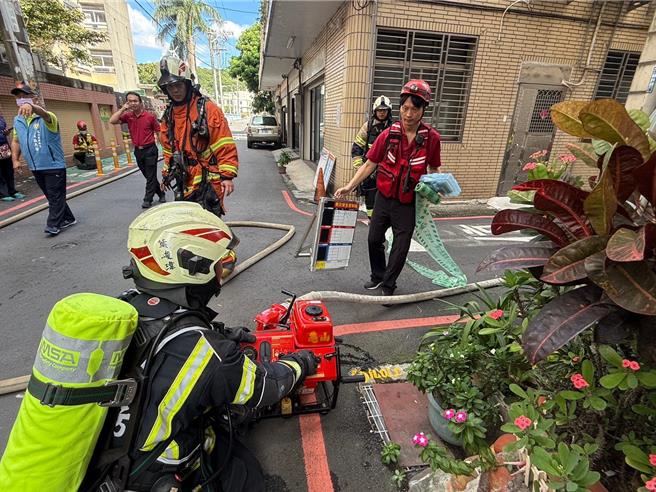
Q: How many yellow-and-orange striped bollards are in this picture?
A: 3